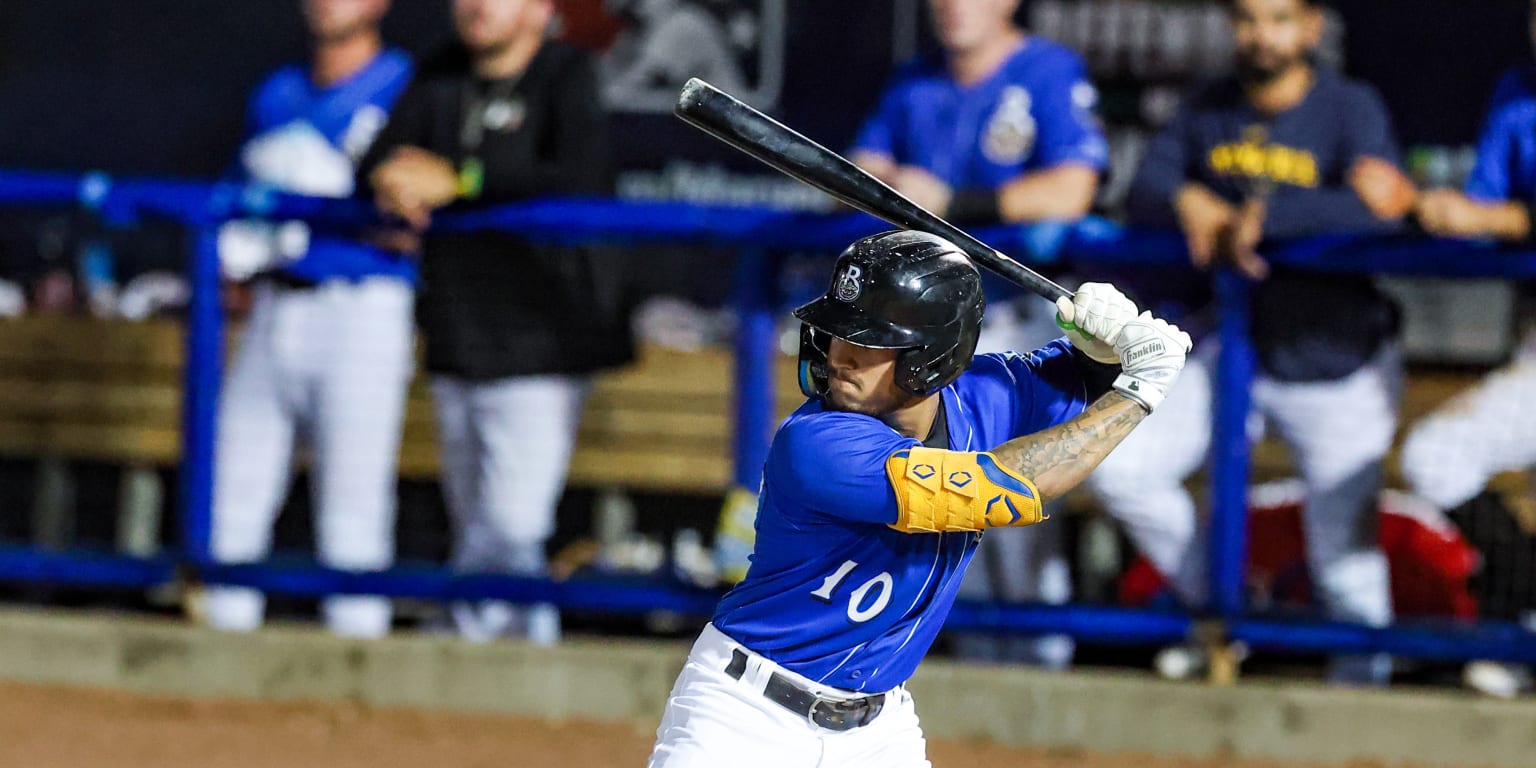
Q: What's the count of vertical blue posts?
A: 3